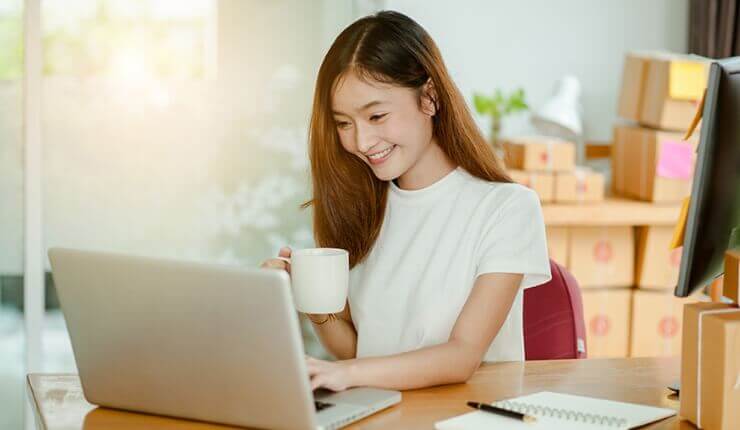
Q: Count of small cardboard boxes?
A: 3